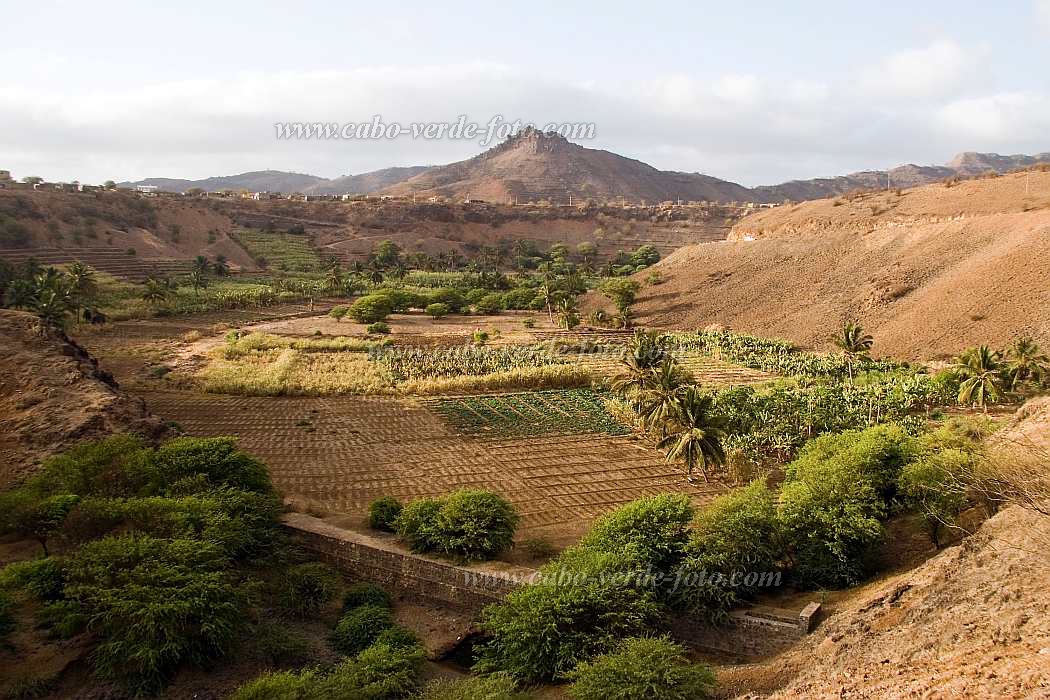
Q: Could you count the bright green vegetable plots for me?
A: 1